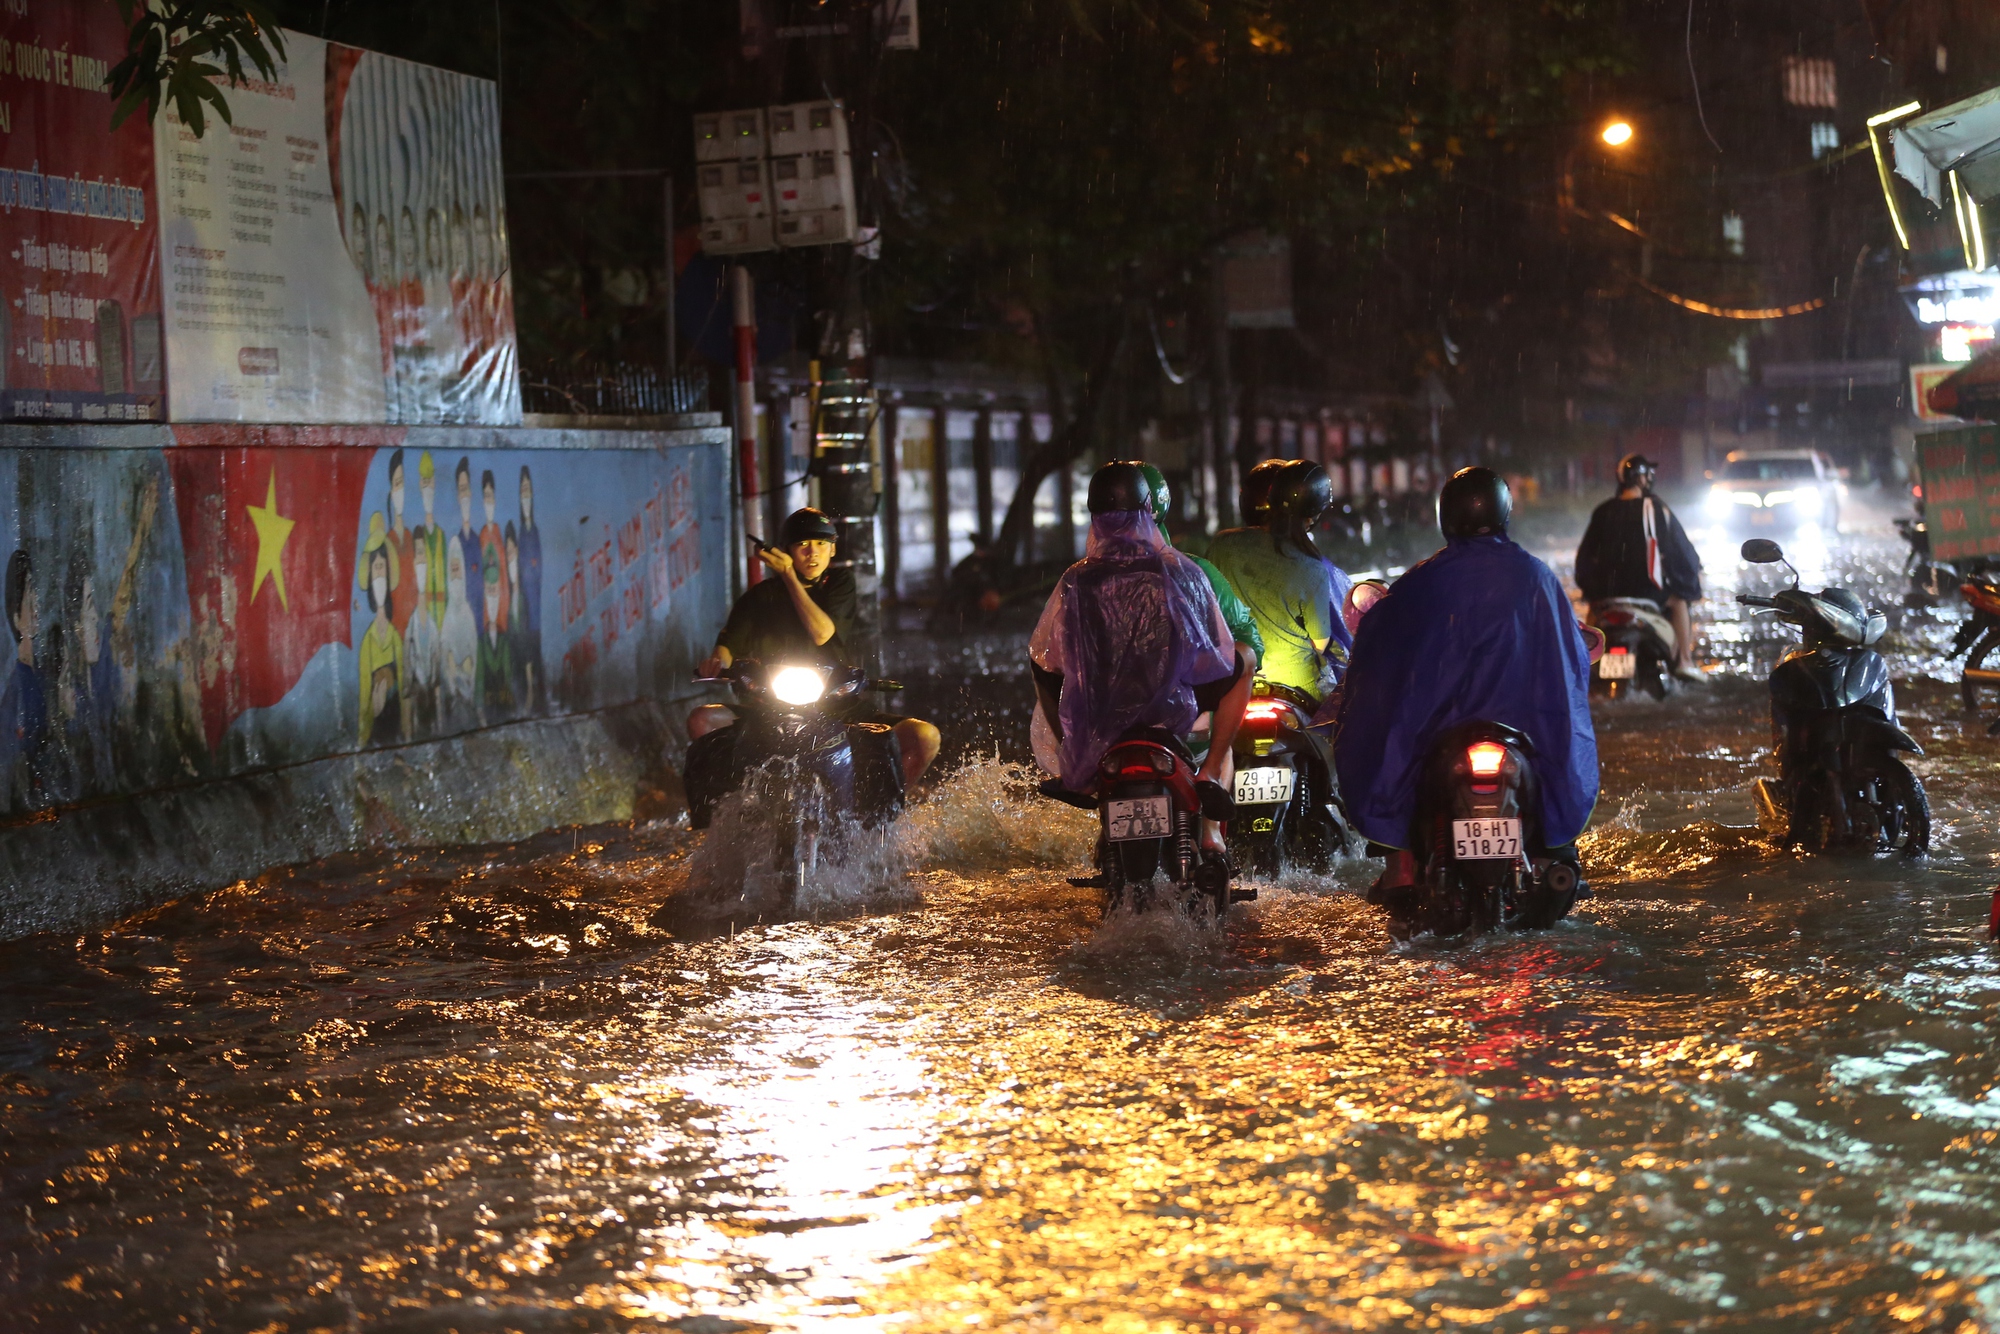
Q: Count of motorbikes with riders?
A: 5